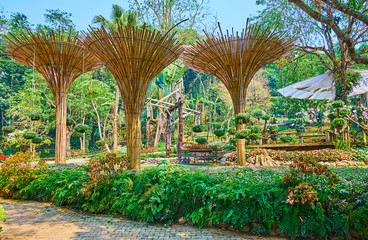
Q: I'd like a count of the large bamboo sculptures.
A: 3